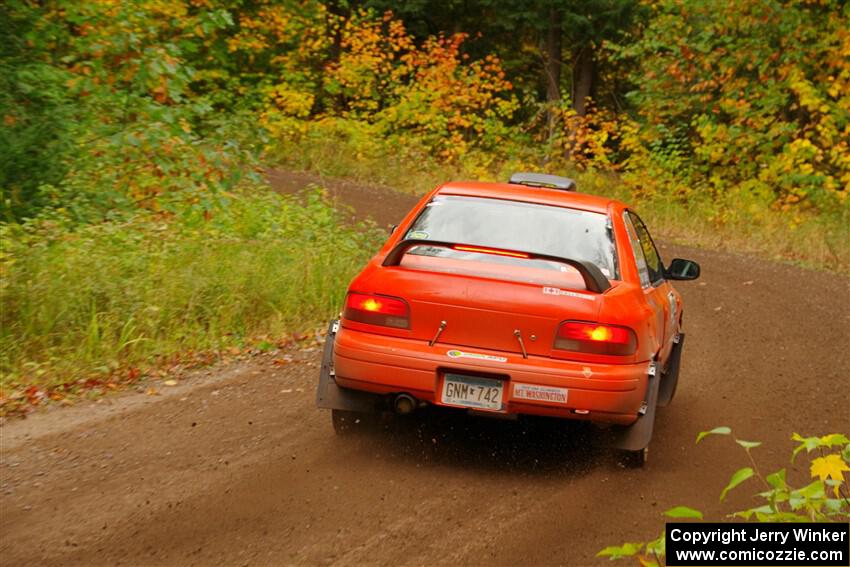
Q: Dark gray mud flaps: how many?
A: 3